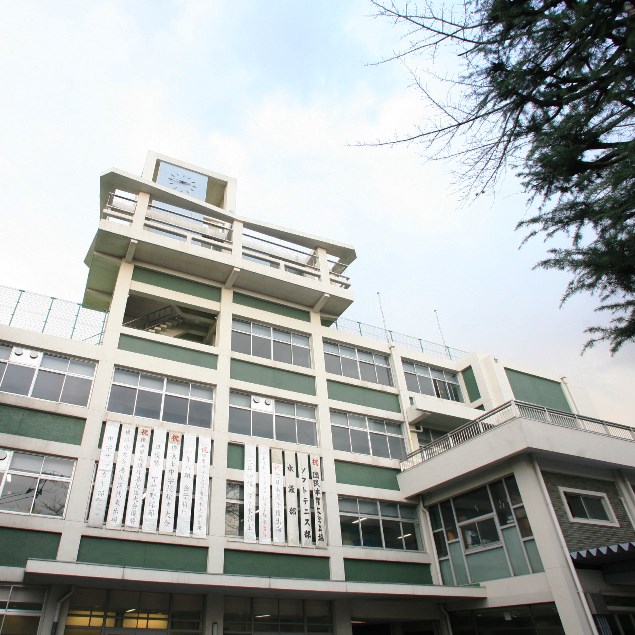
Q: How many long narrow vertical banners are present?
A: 13